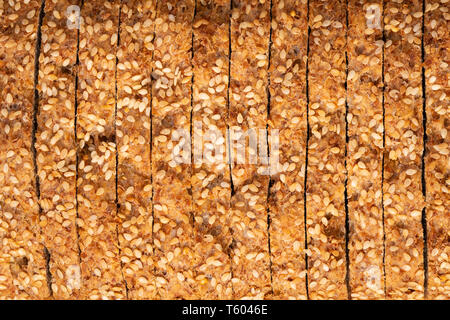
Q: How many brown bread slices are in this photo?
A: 12